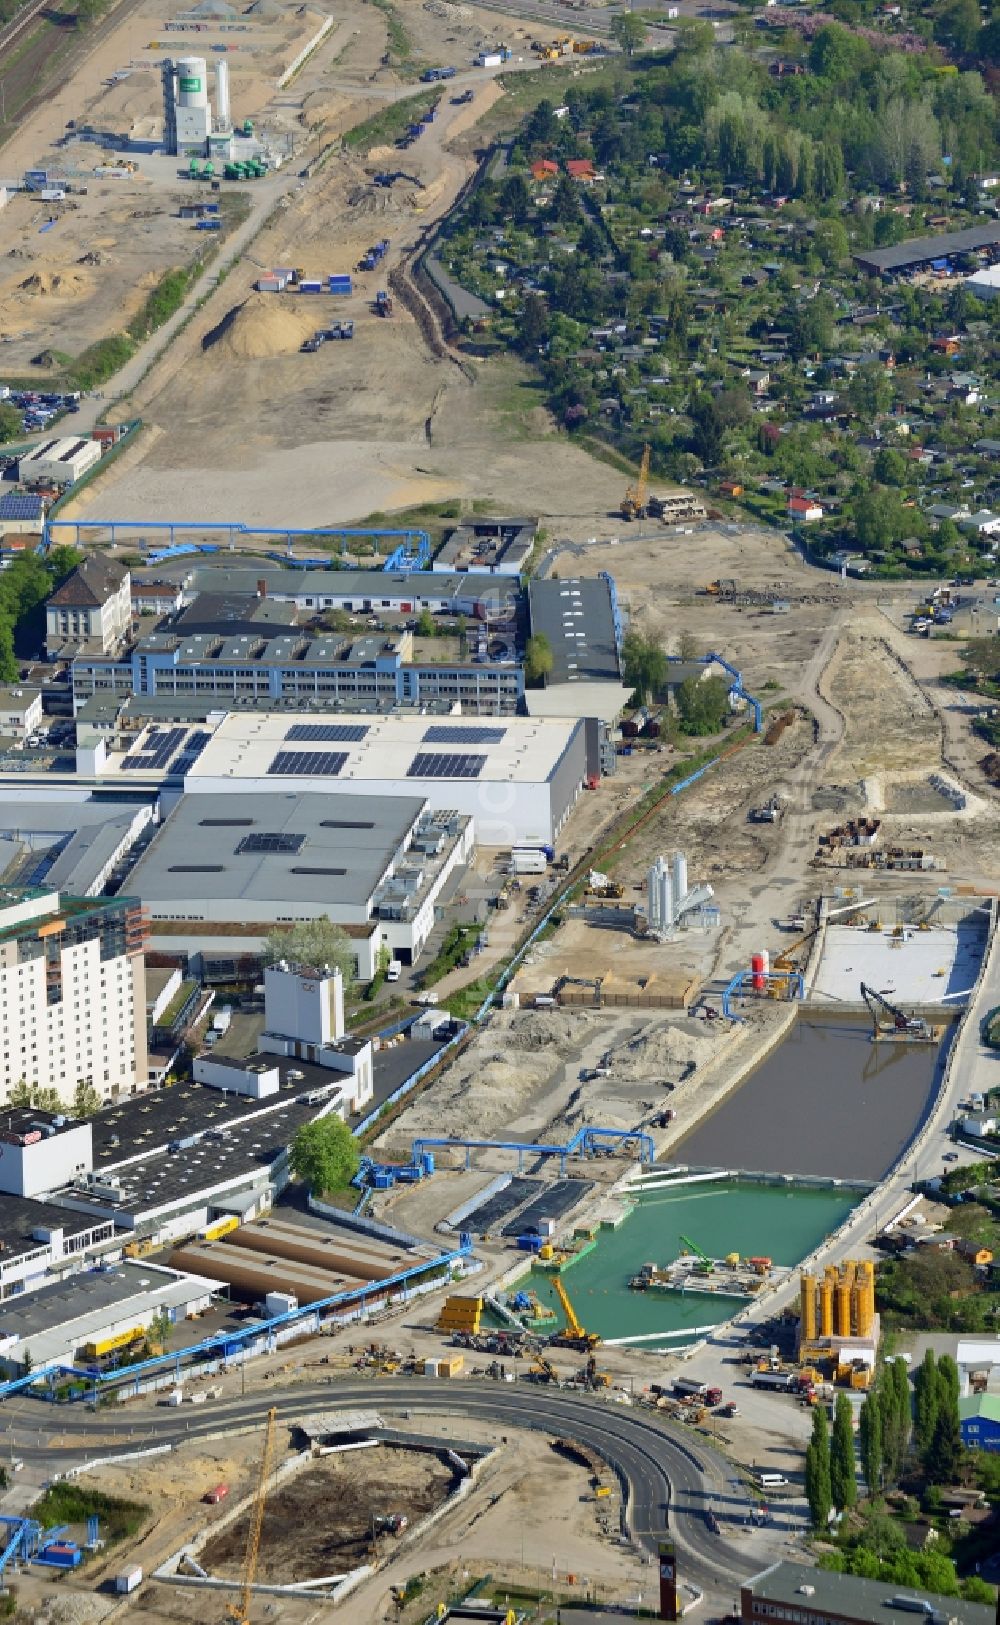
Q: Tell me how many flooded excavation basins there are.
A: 2